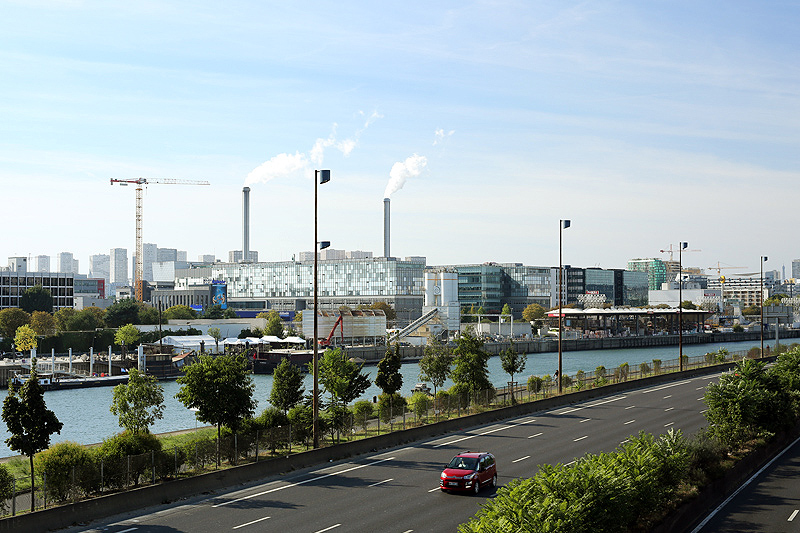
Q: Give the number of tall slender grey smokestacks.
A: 2